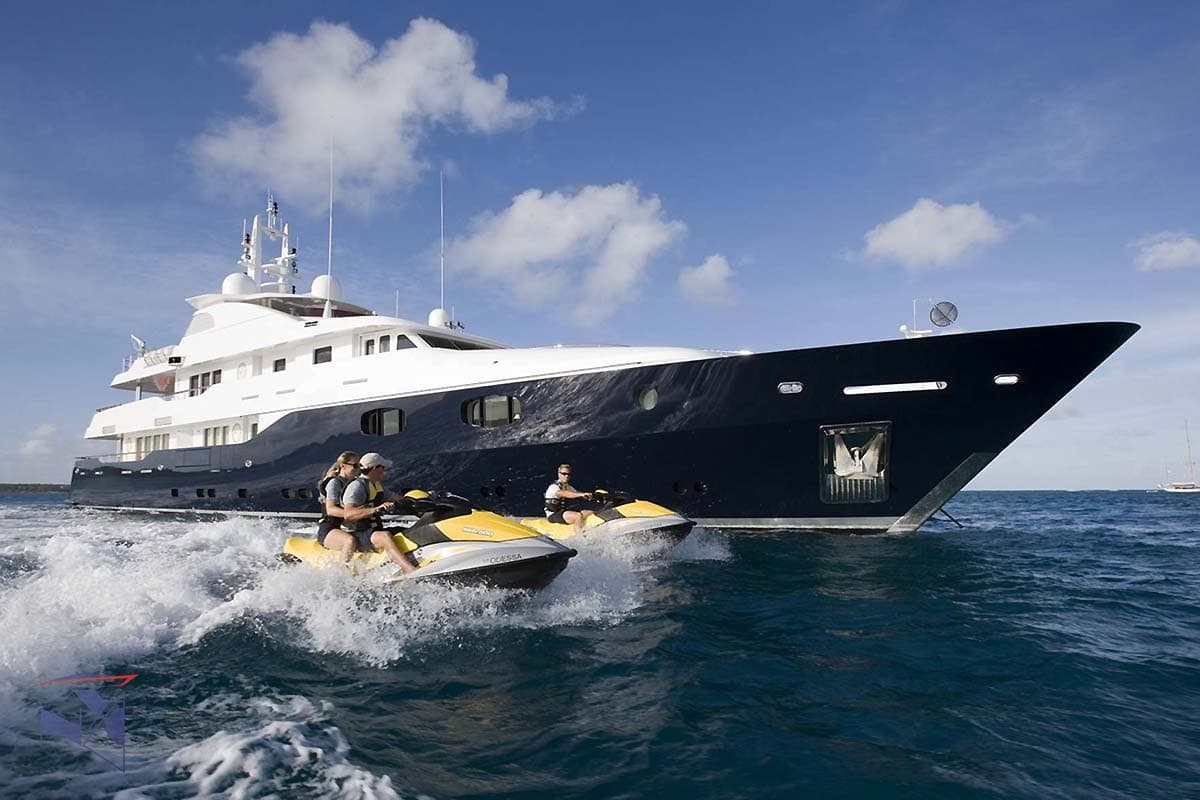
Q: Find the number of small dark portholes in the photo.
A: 10